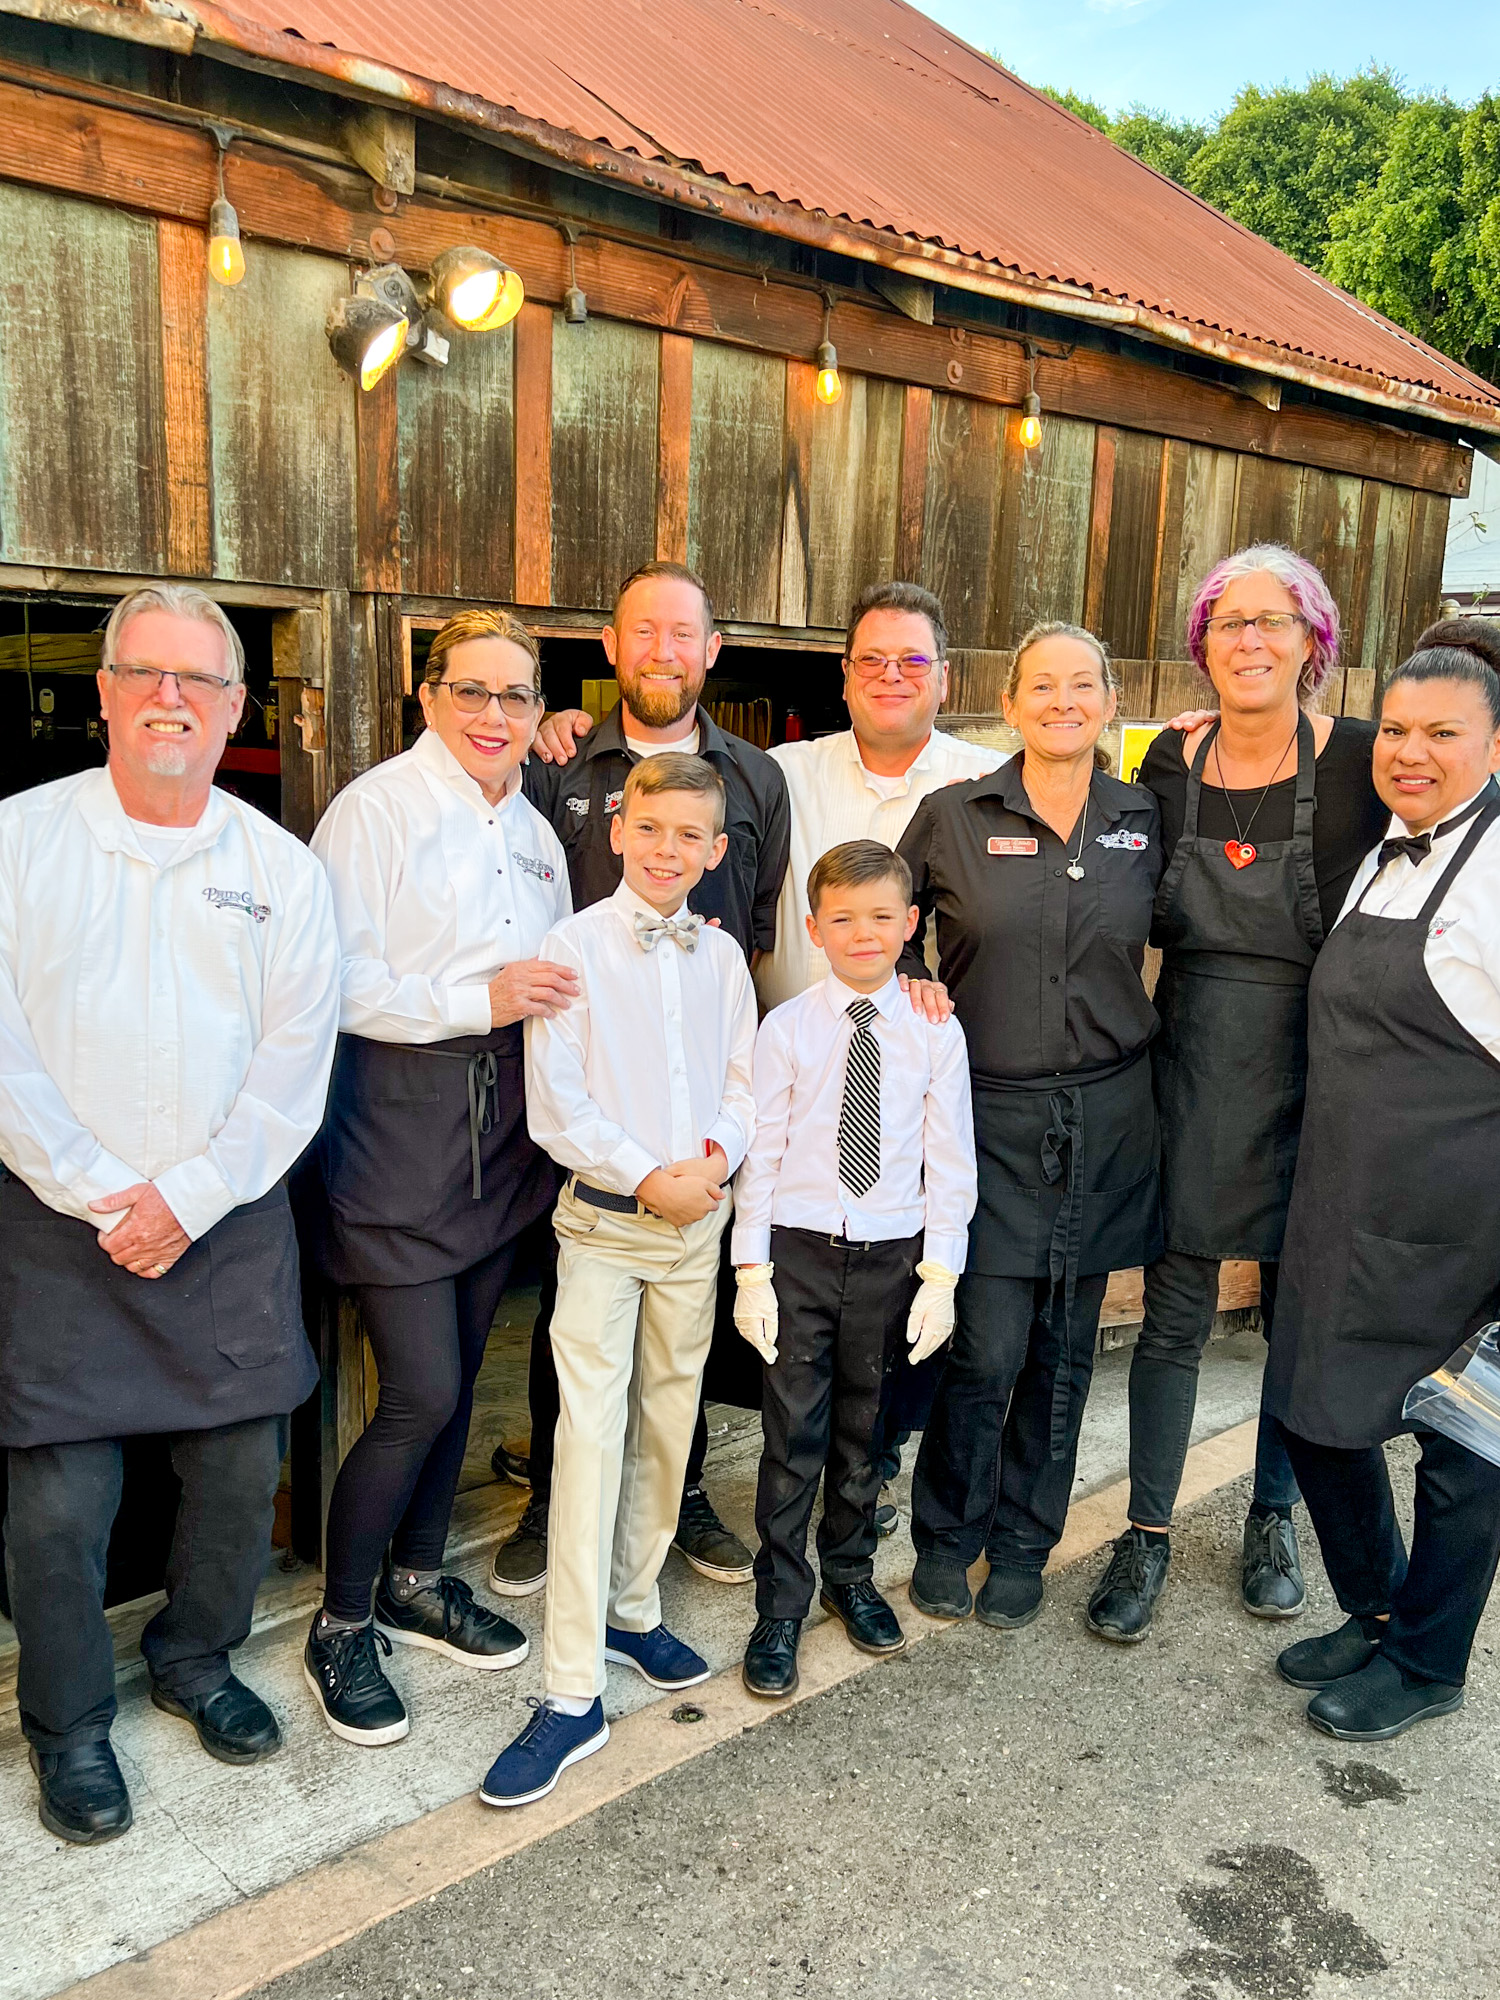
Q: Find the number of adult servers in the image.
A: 7